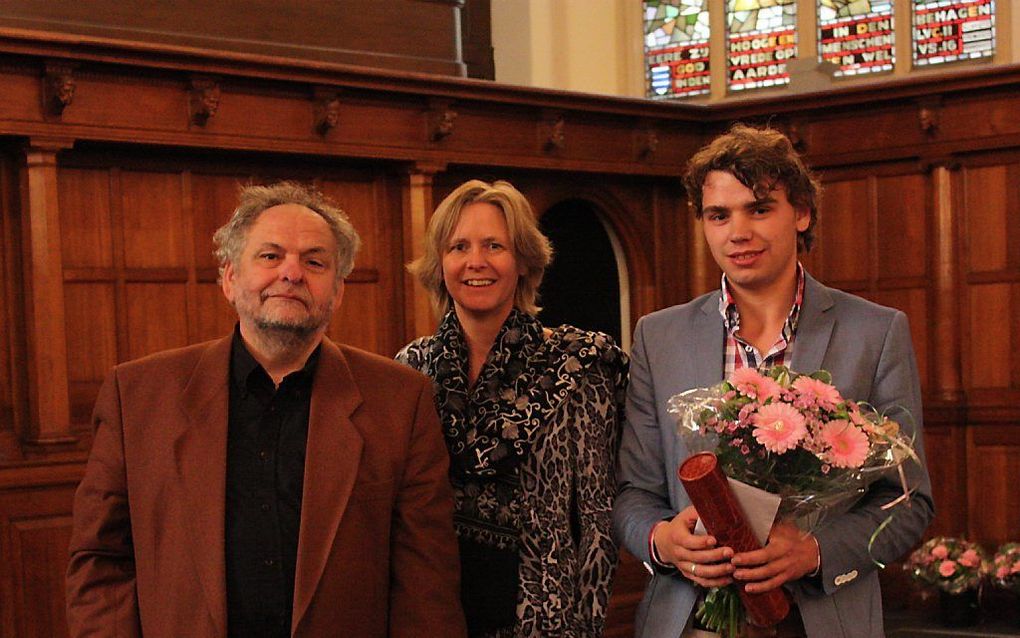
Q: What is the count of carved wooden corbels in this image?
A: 8